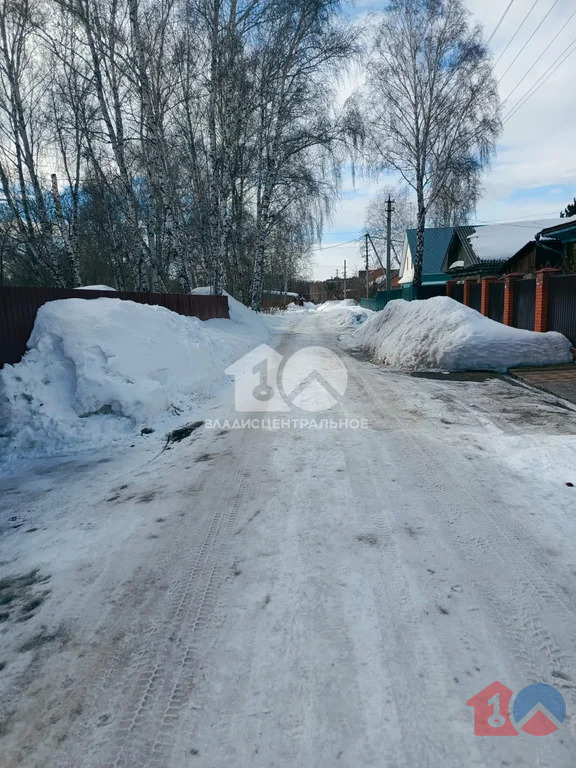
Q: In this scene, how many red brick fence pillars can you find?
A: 5